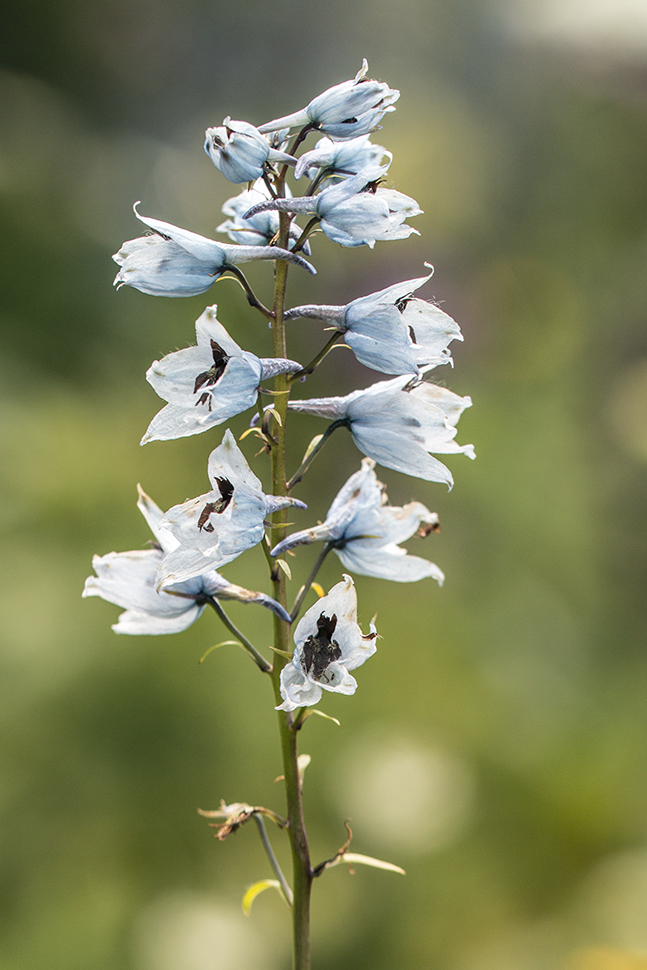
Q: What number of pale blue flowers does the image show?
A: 13